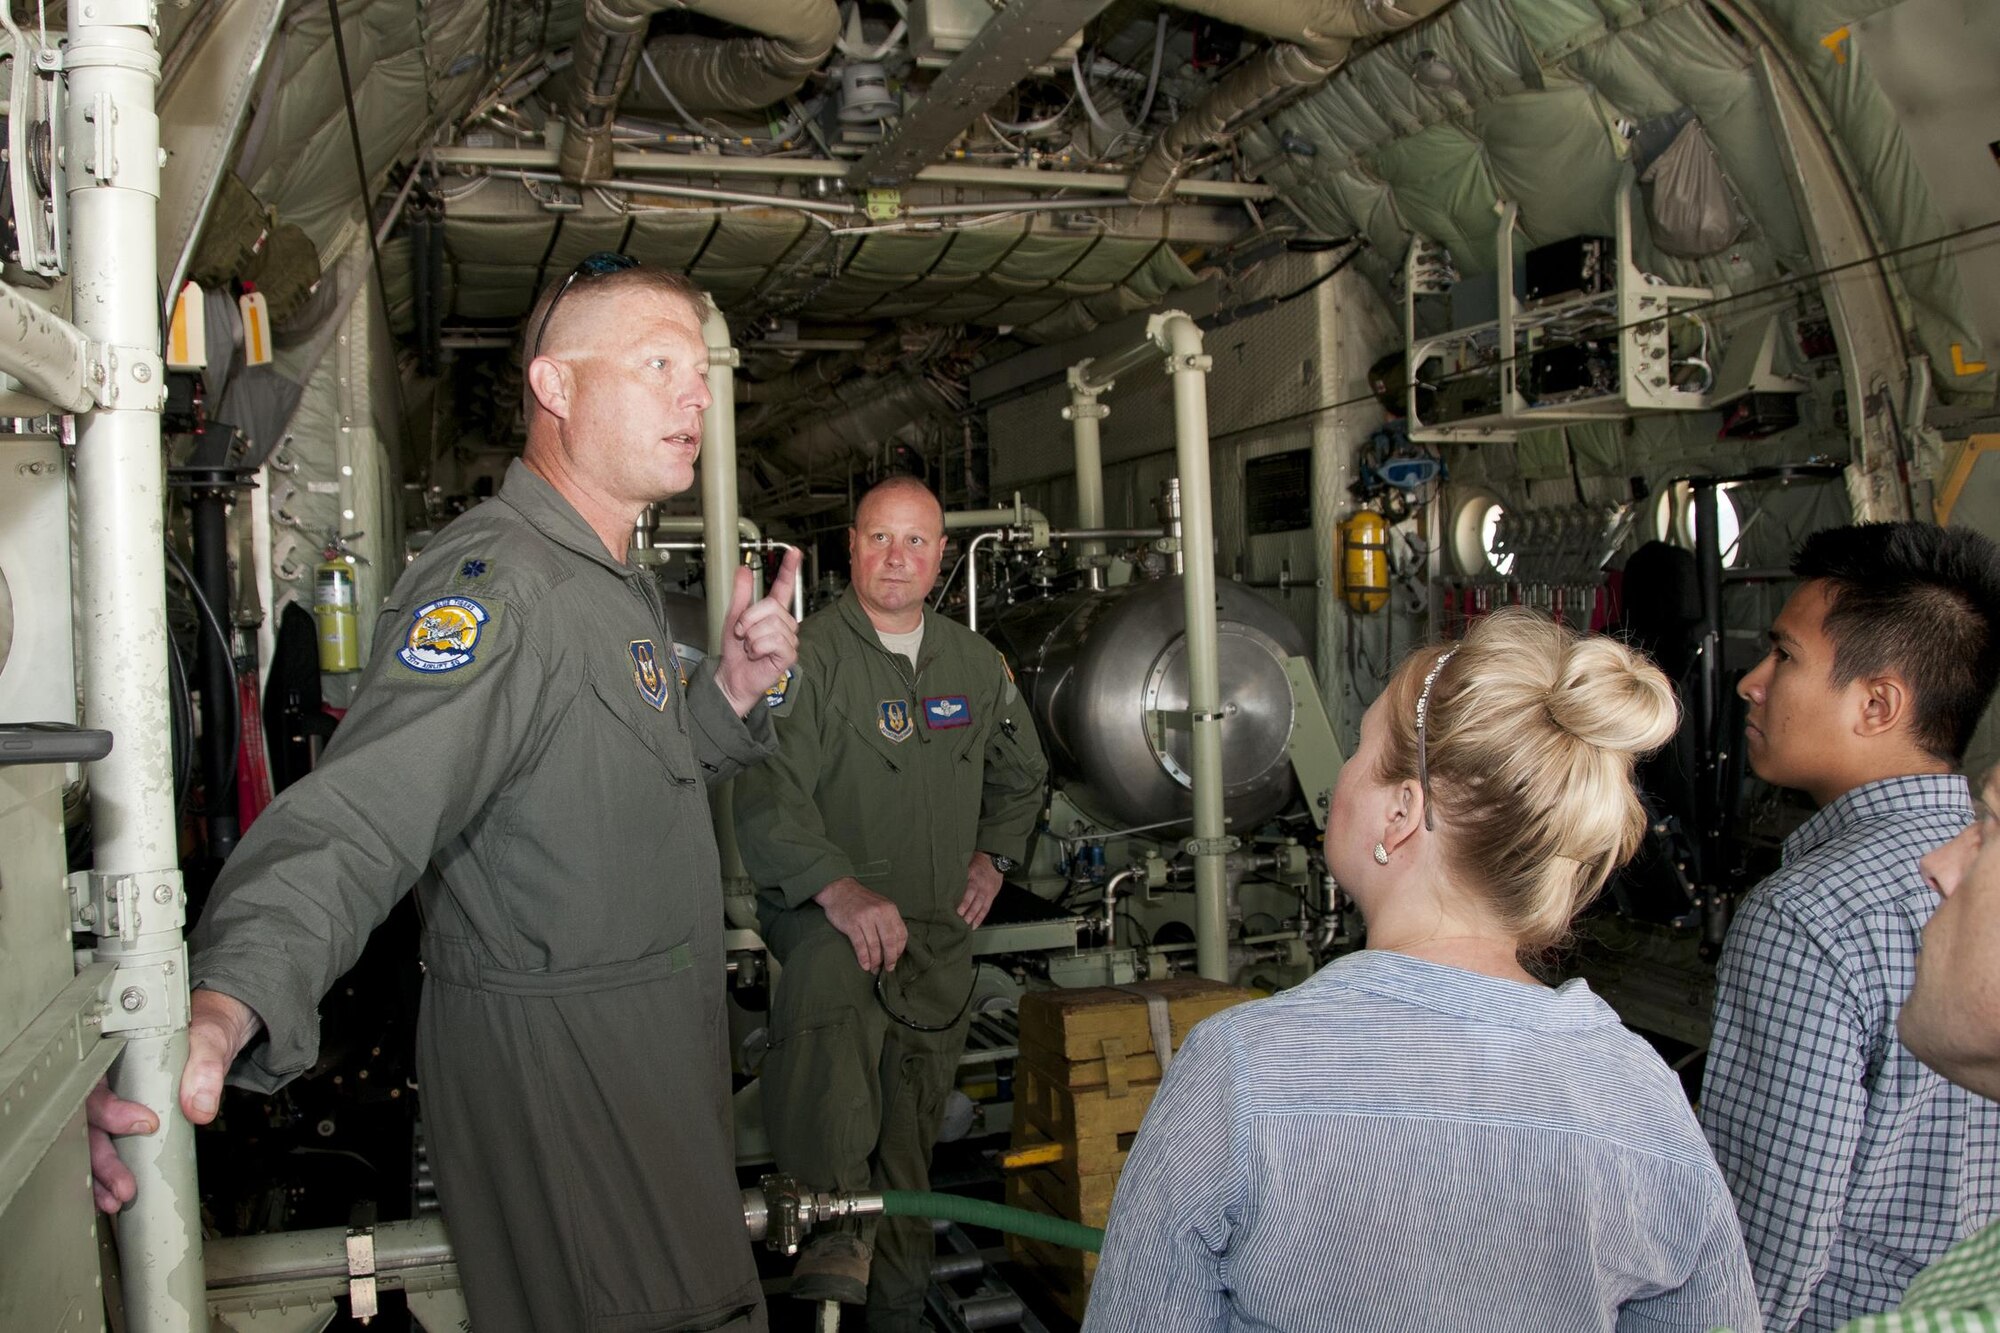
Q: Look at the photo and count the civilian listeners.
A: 3